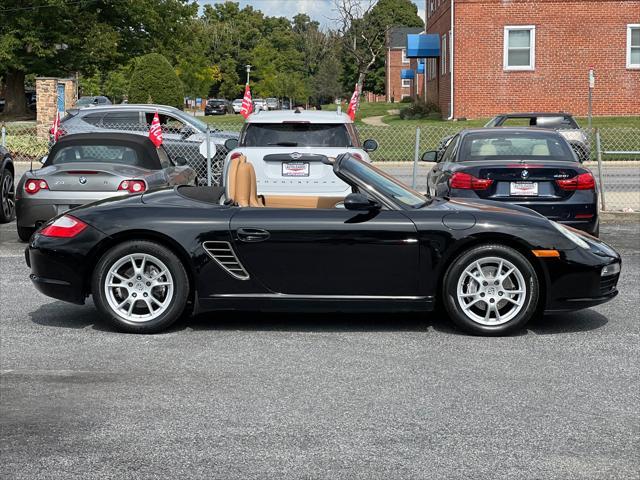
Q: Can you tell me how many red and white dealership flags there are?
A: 4